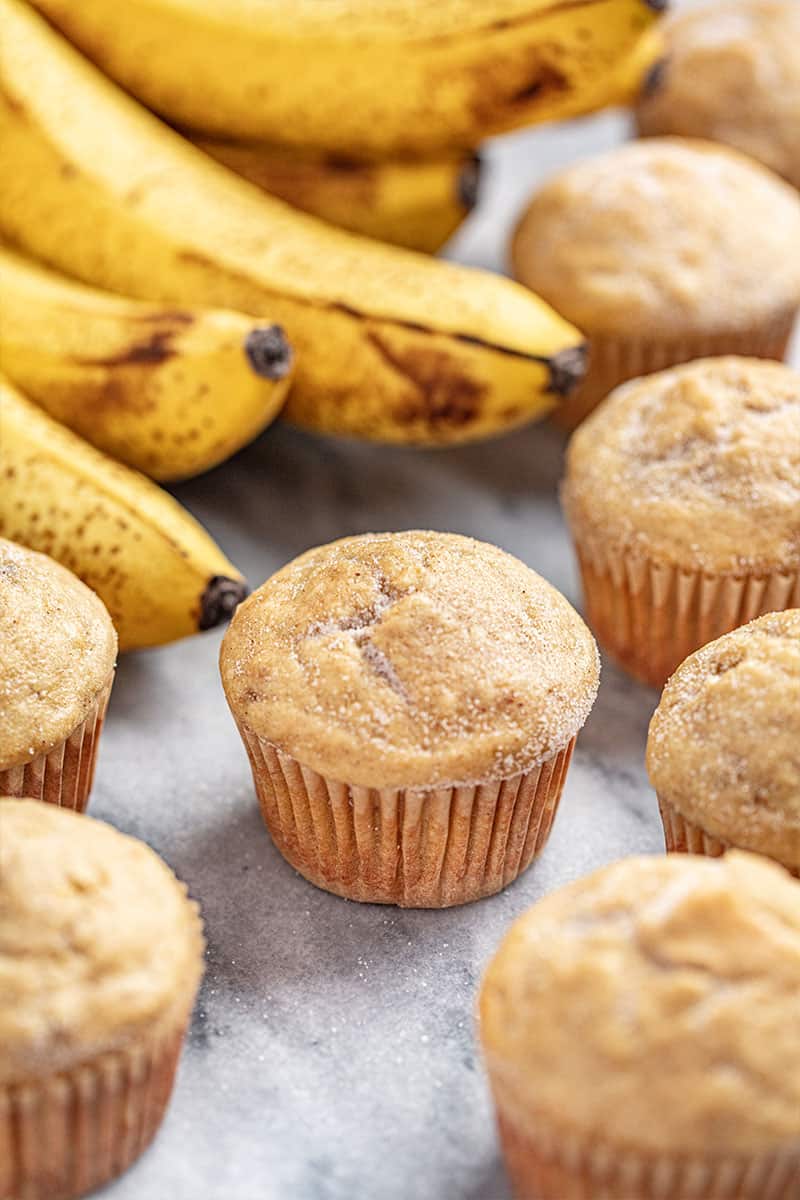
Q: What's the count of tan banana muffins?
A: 8